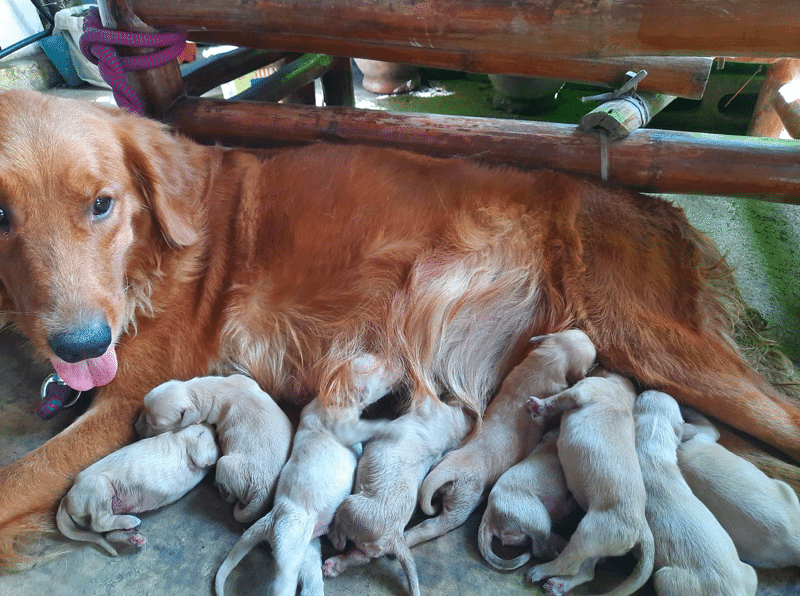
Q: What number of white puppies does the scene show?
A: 9